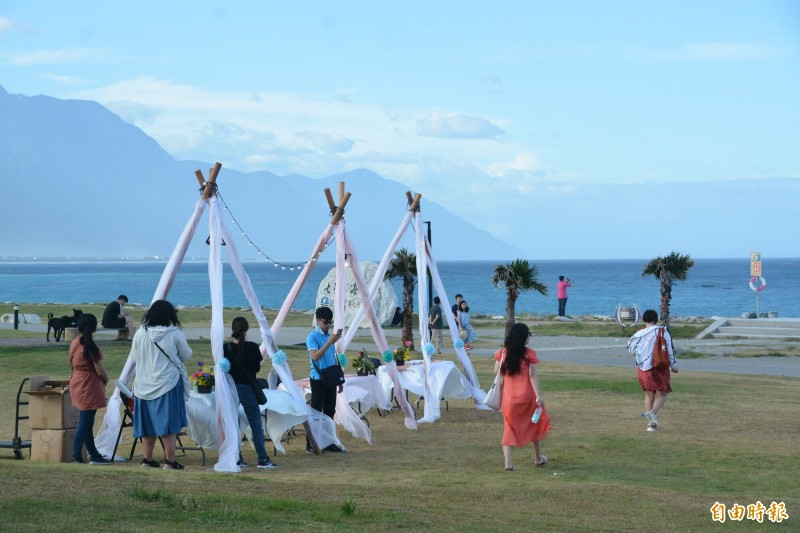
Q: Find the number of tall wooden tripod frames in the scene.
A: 3